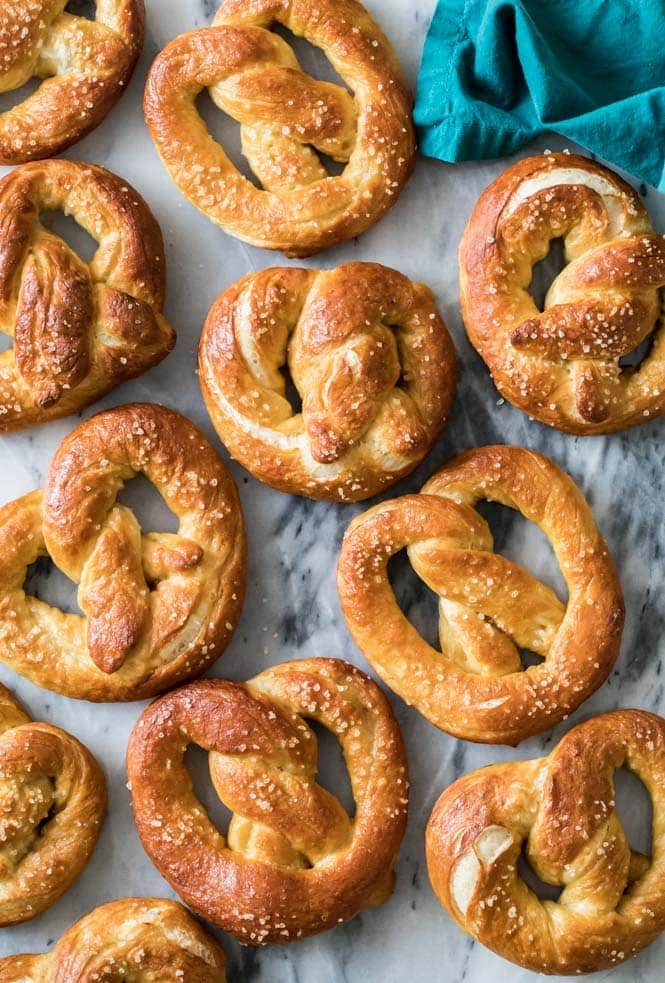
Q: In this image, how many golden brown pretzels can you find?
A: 11